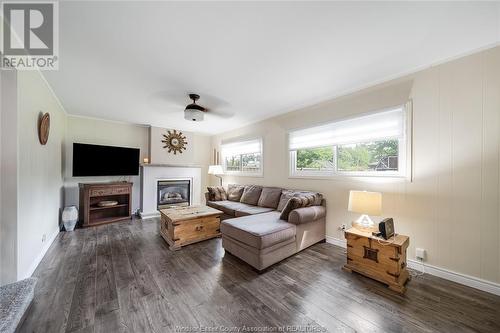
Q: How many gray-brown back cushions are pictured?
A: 4